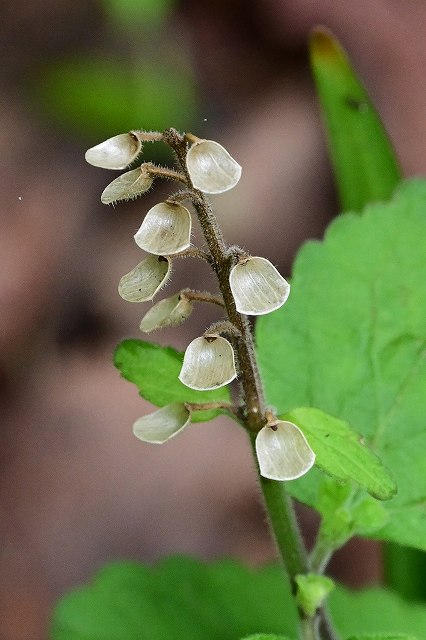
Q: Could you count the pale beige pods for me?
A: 10